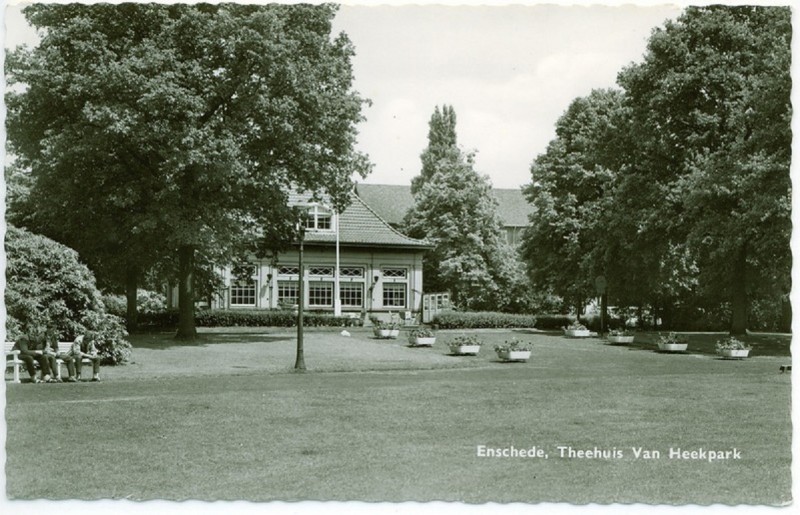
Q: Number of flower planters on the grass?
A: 8